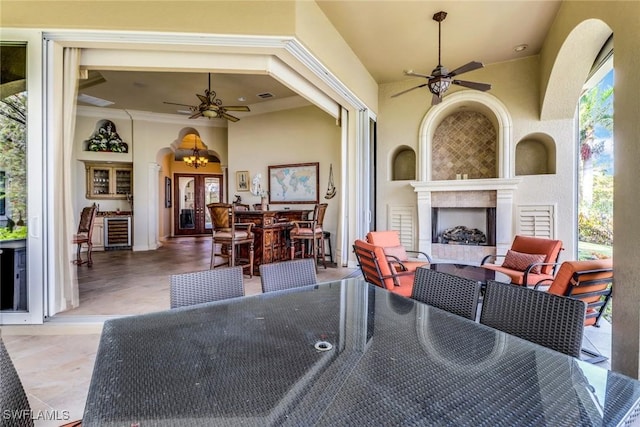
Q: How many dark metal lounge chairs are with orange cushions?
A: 4